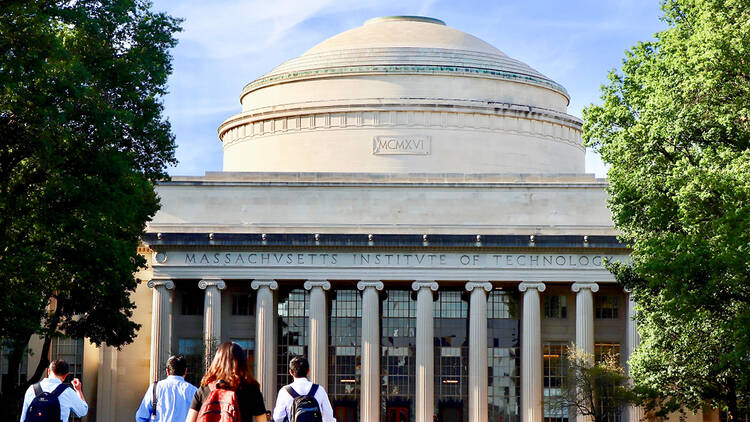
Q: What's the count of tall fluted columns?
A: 10